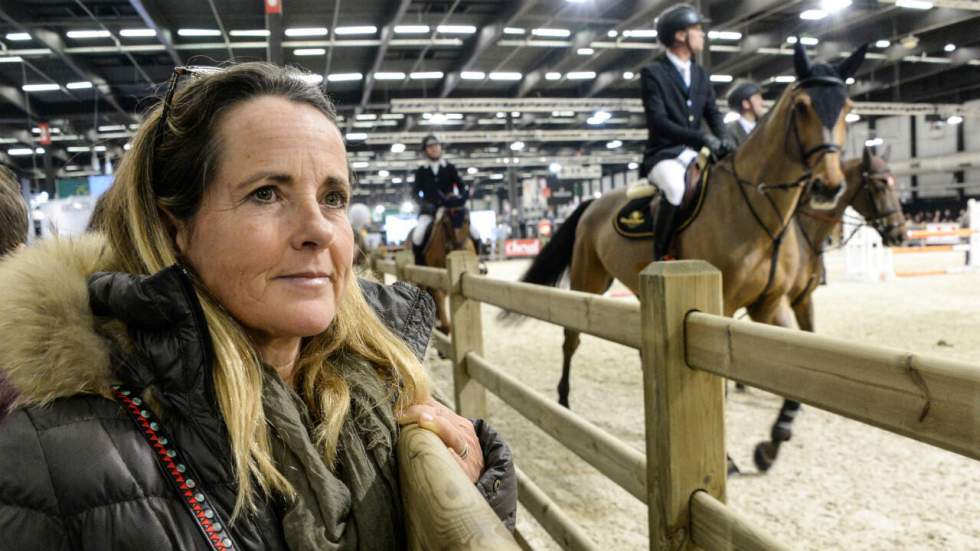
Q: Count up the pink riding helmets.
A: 0